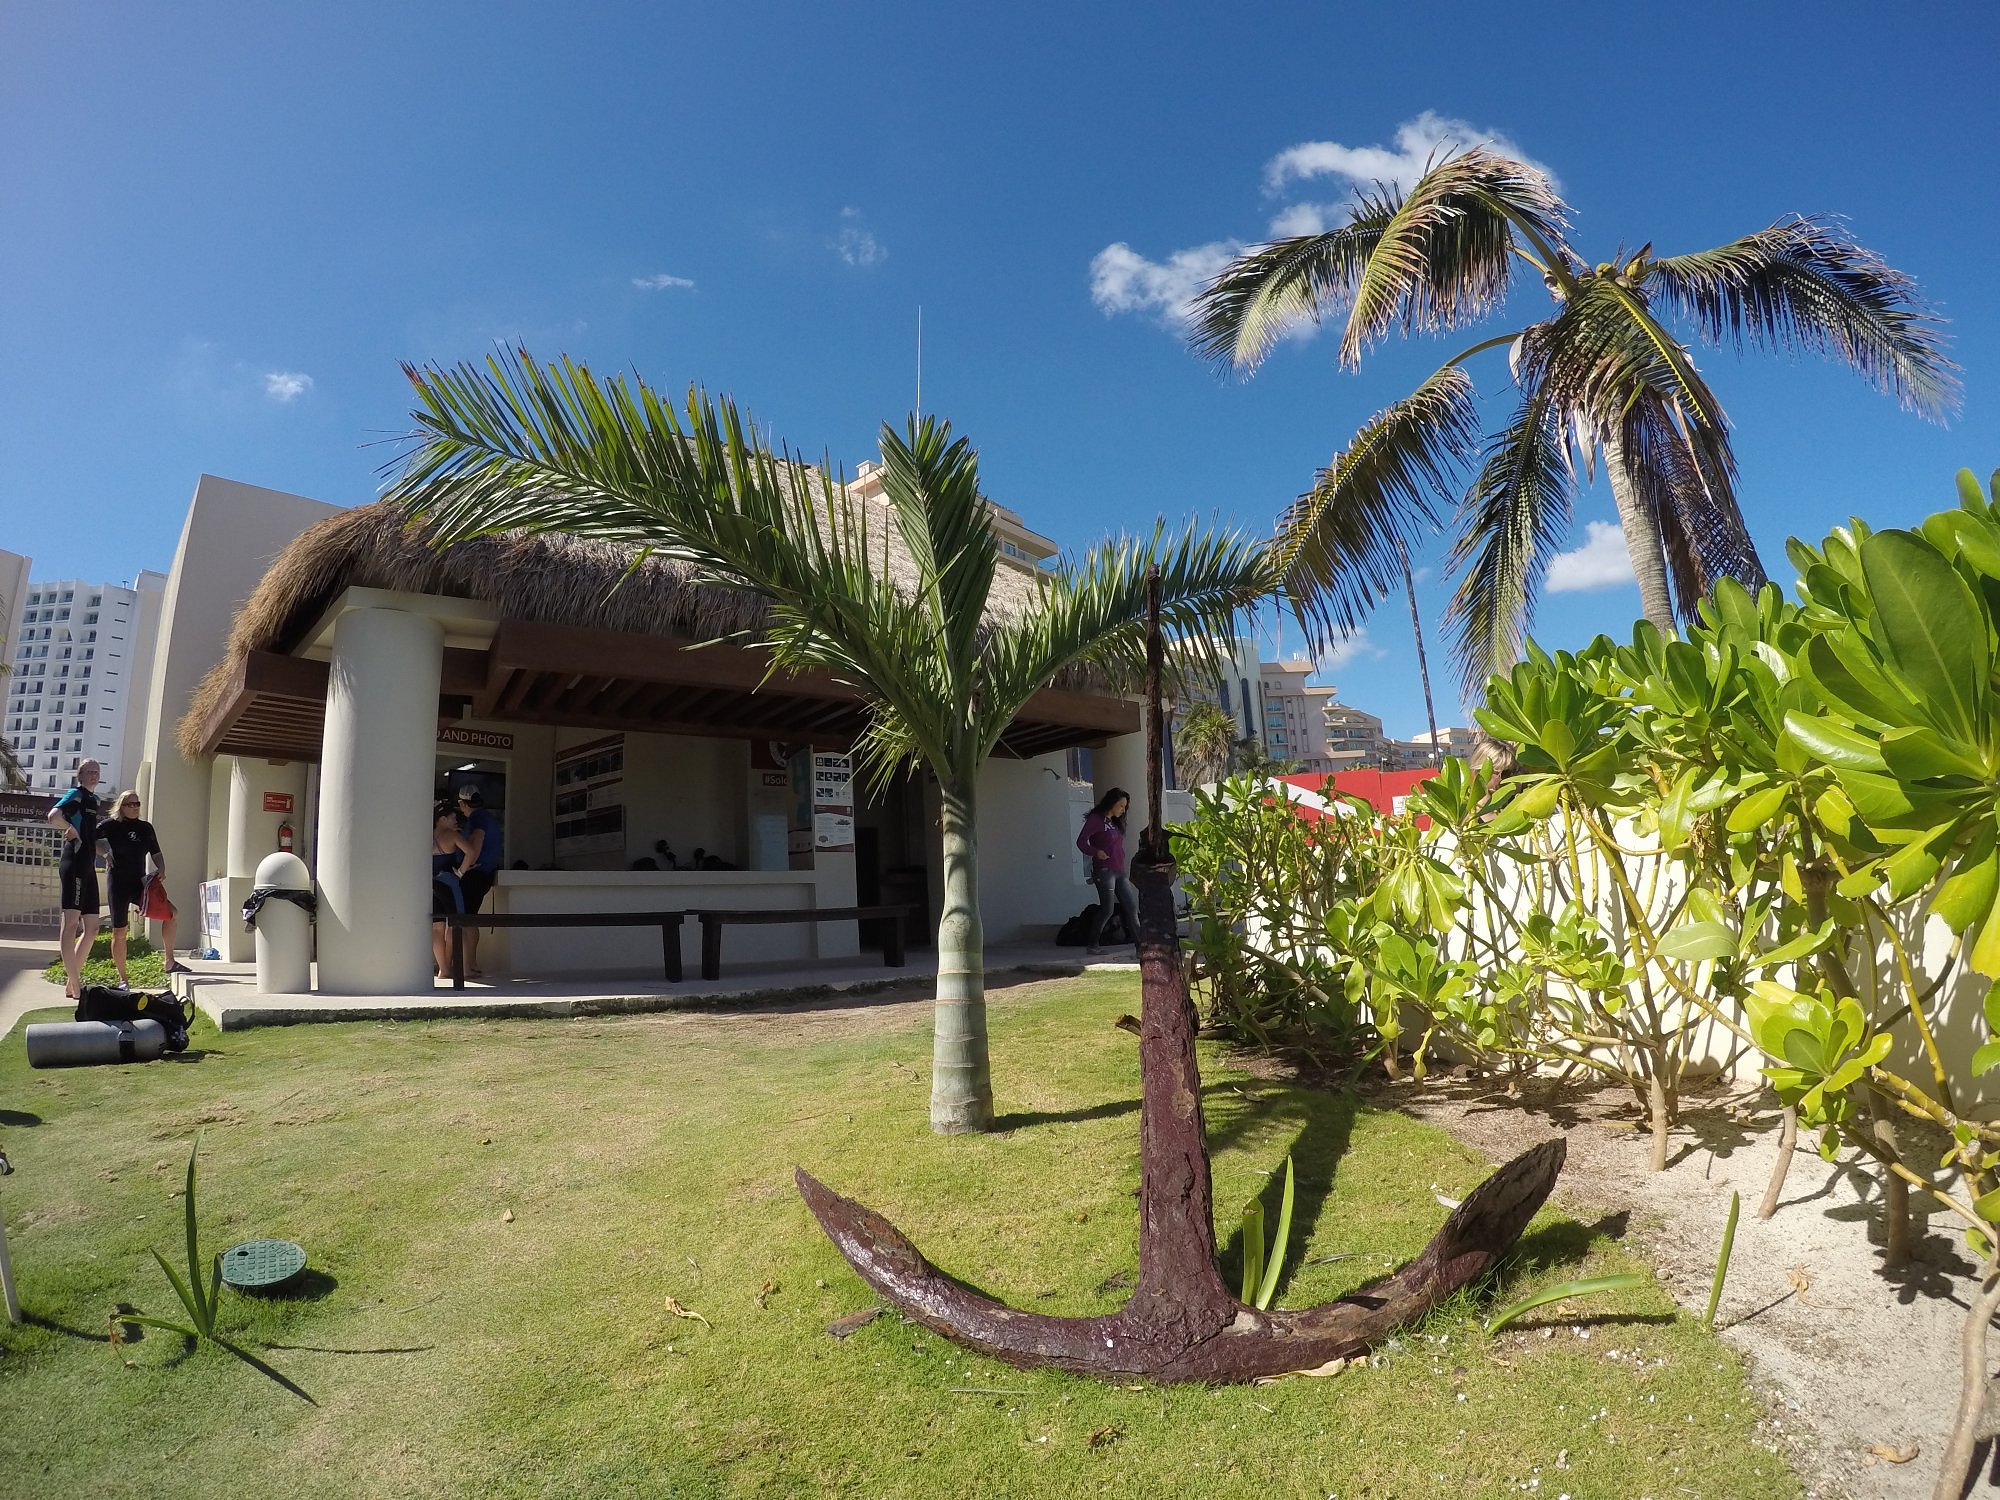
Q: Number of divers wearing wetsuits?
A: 2